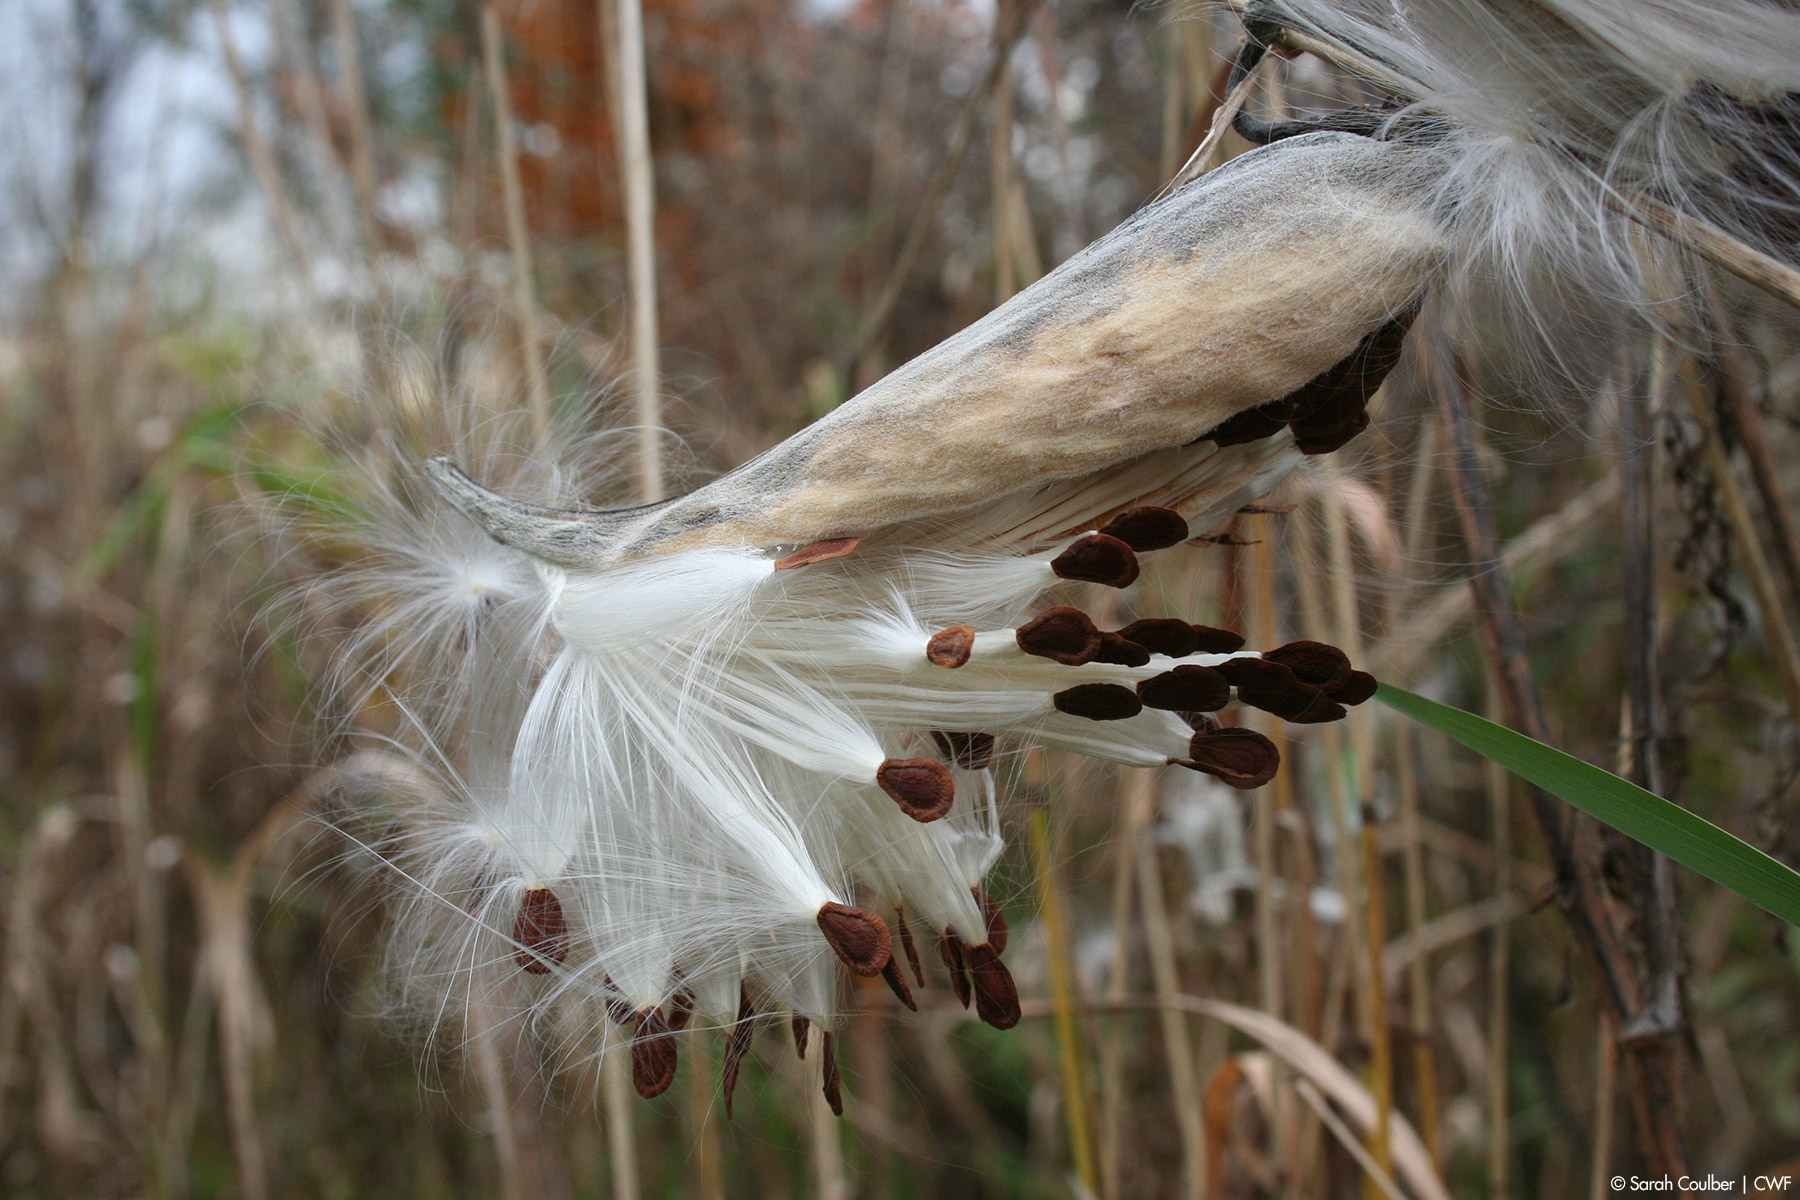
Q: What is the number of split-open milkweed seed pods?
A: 2